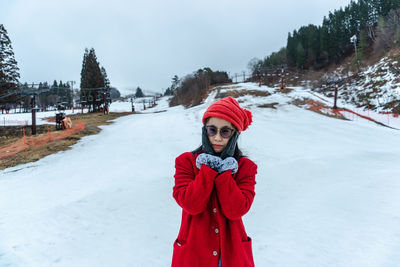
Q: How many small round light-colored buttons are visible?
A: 3